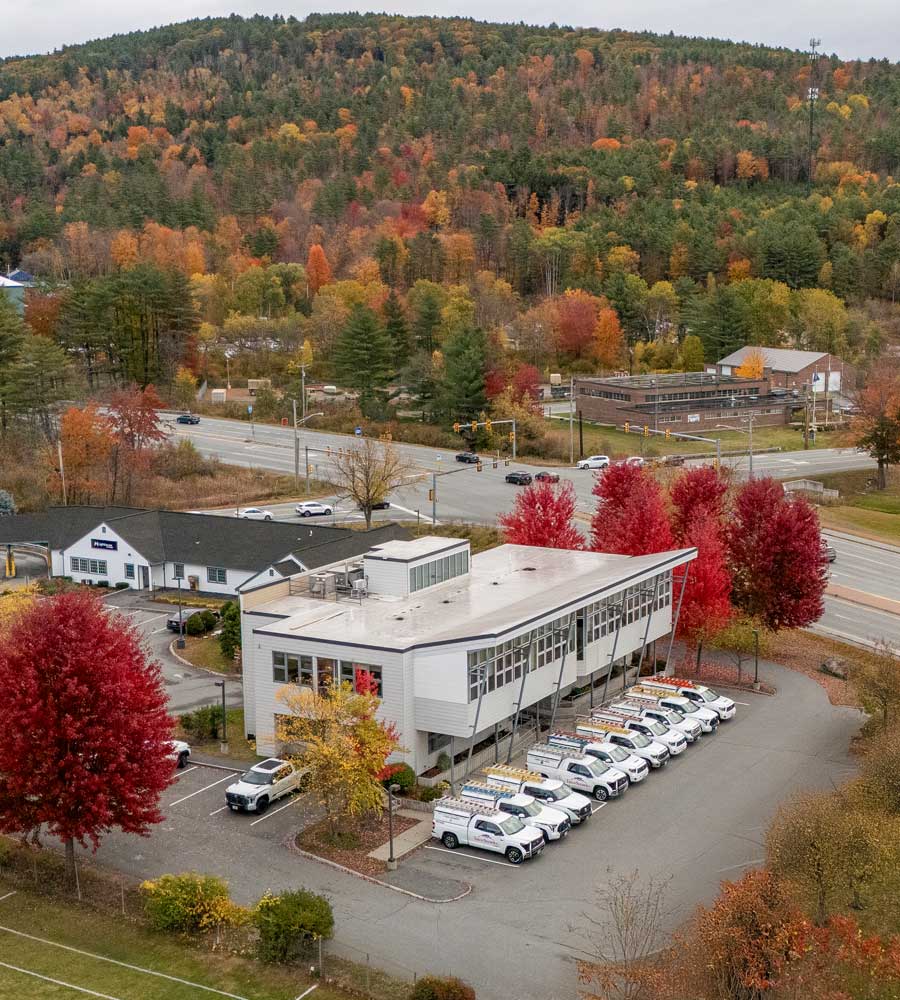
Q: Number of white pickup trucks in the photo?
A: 11